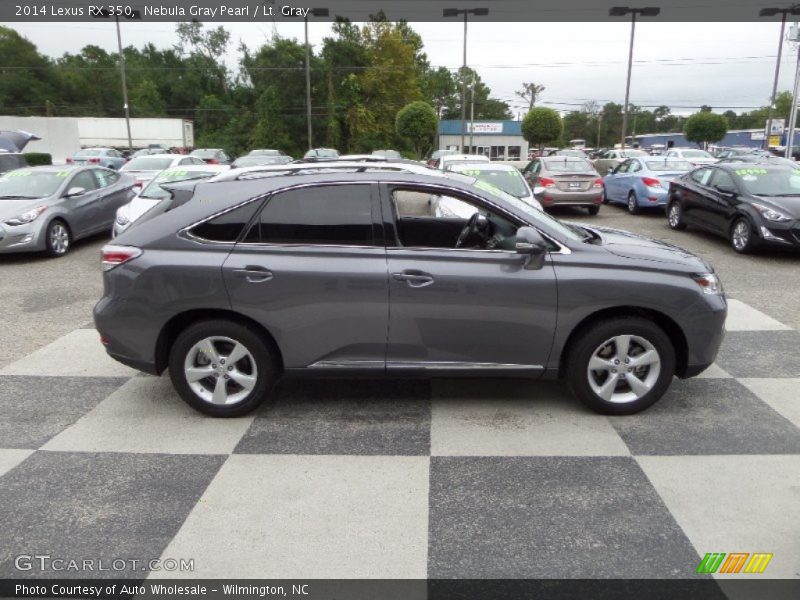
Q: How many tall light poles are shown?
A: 5